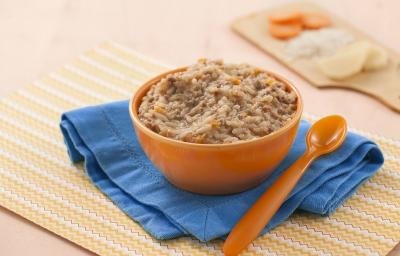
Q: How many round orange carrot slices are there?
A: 3